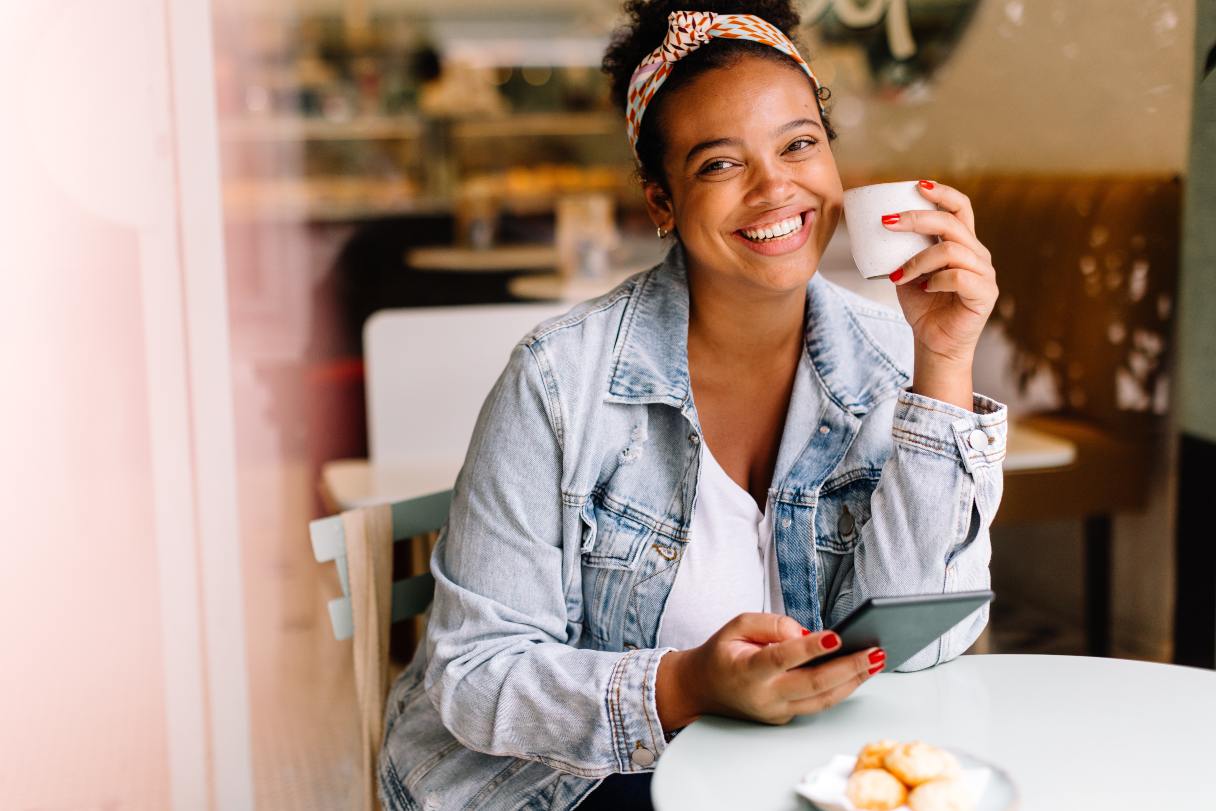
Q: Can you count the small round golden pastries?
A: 4